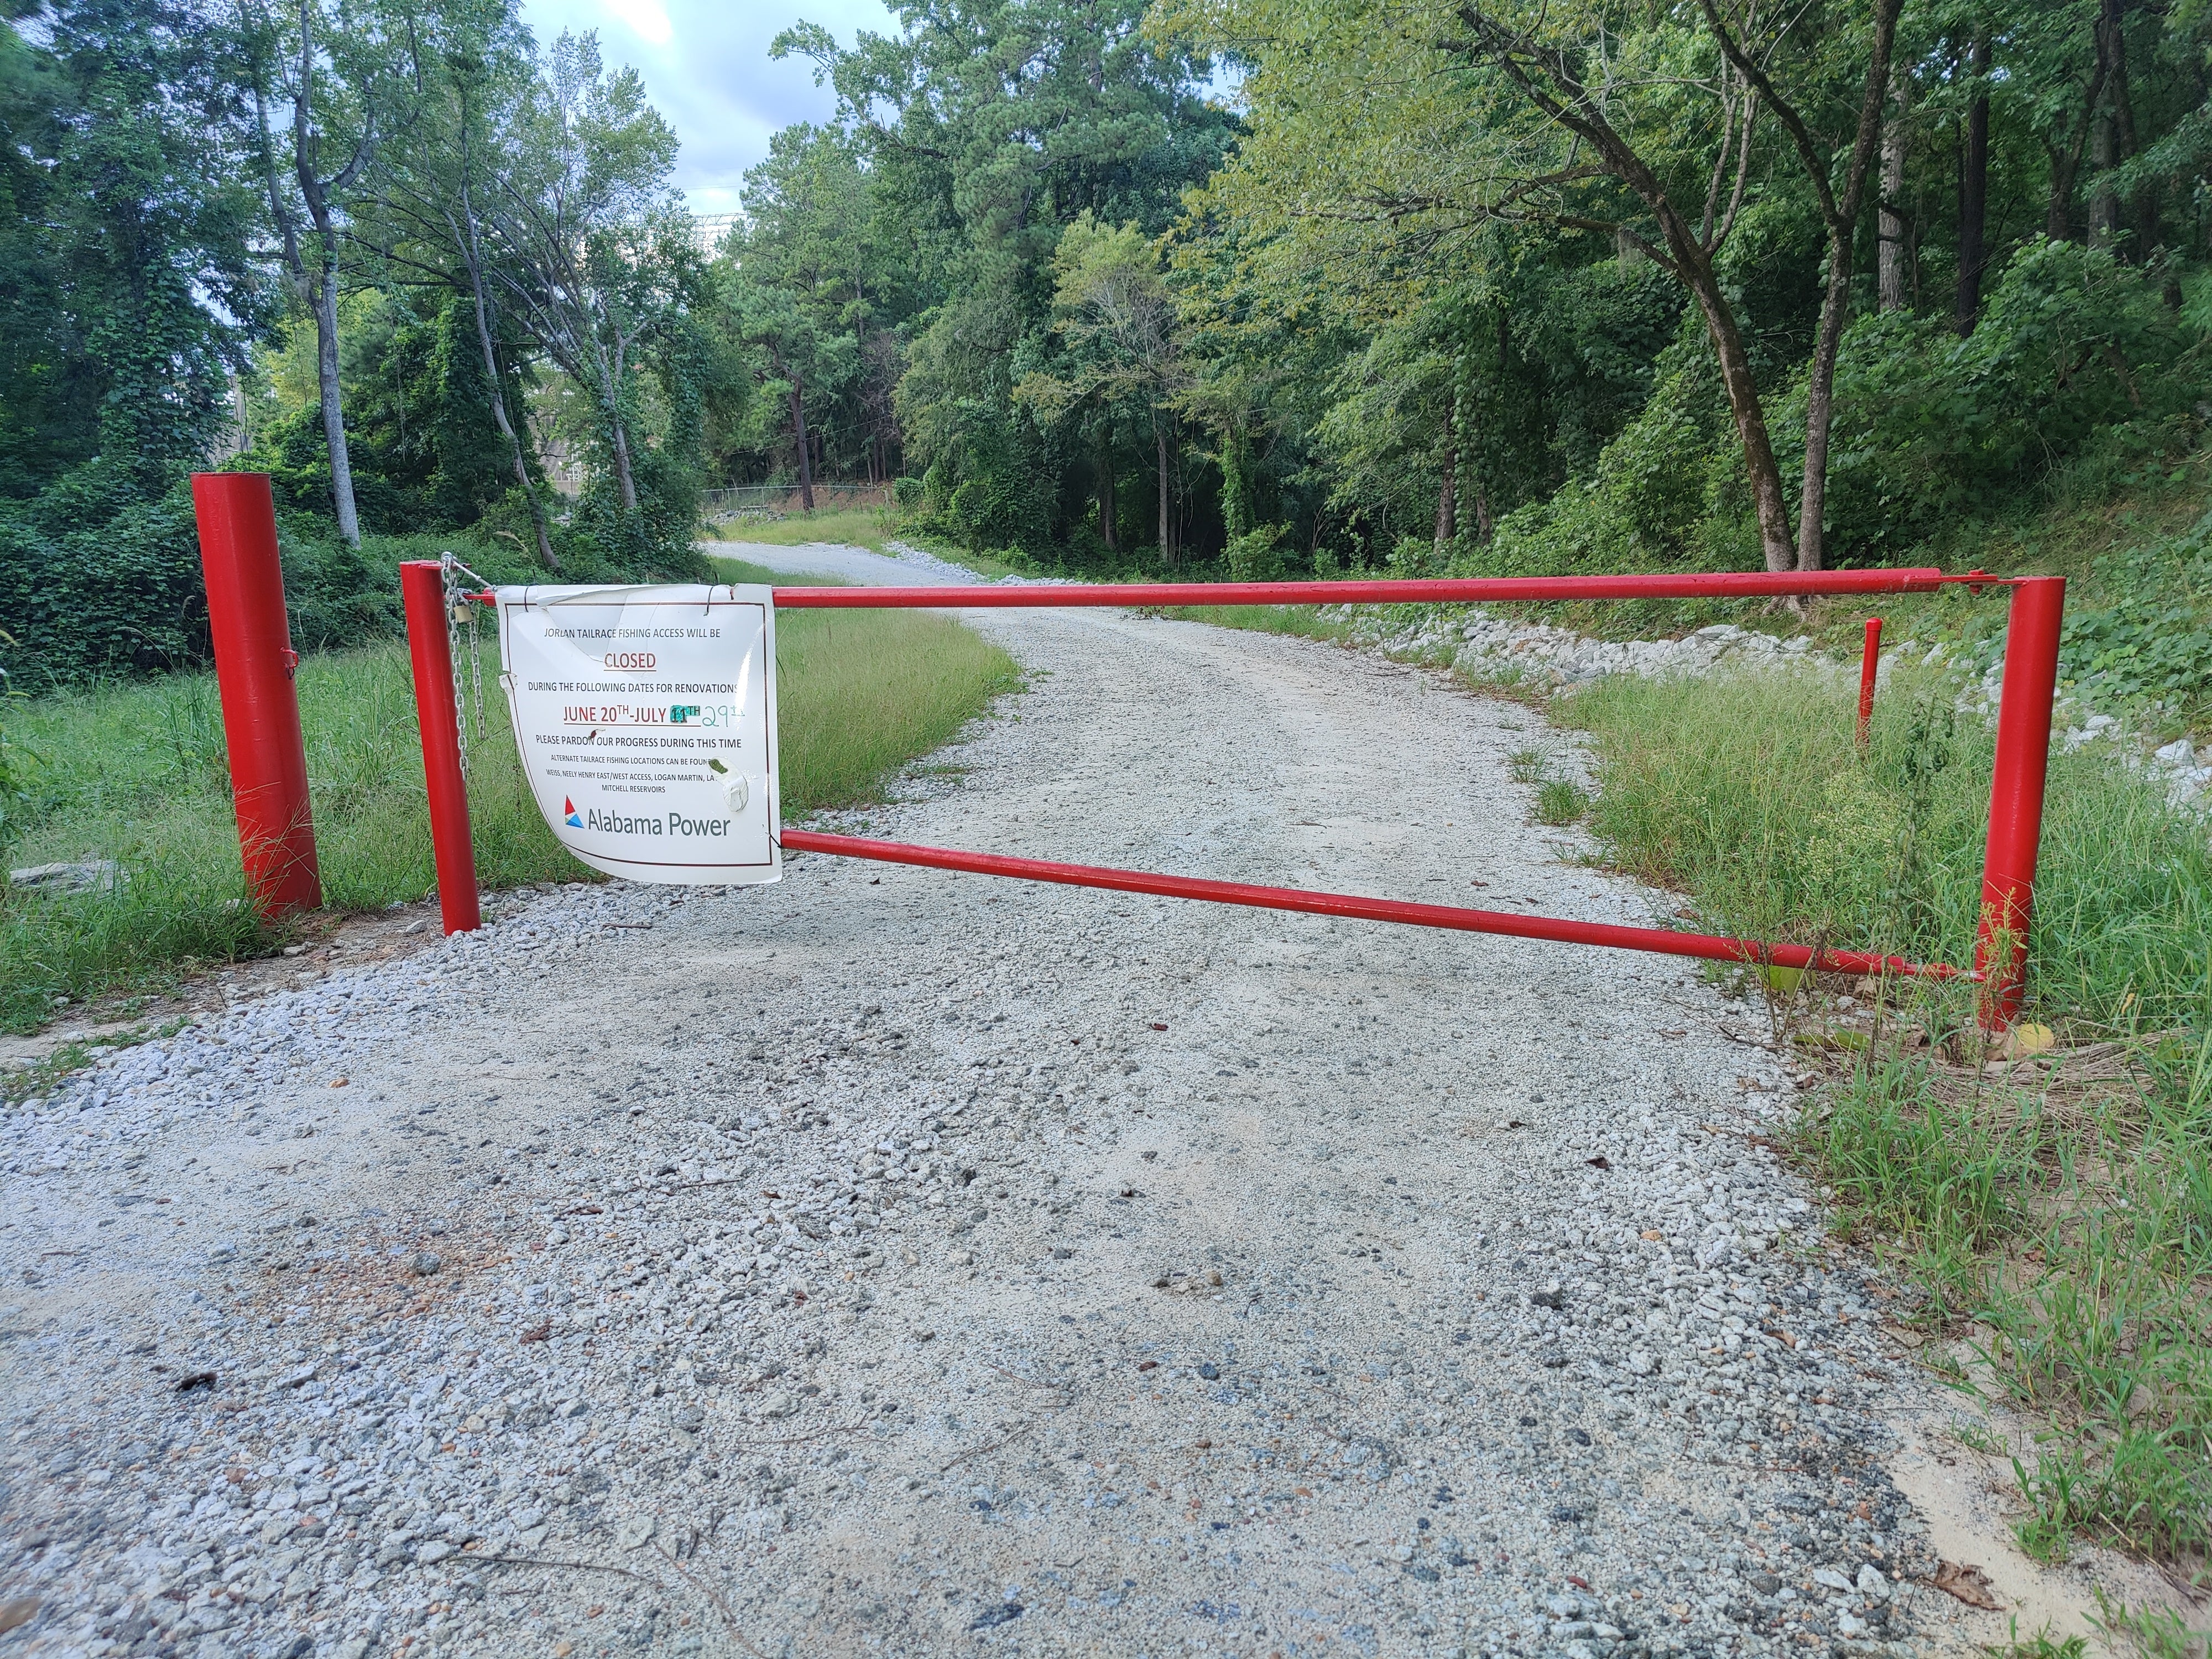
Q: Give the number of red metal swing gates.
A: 1